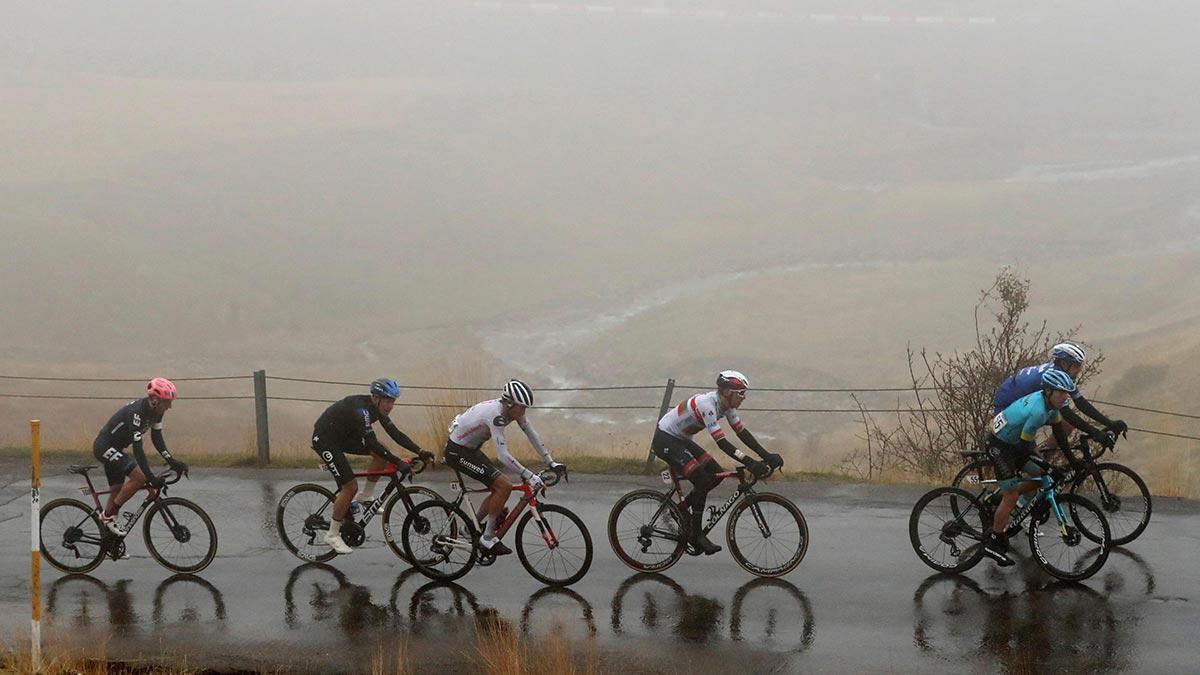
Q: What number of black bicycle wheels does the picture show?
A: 12